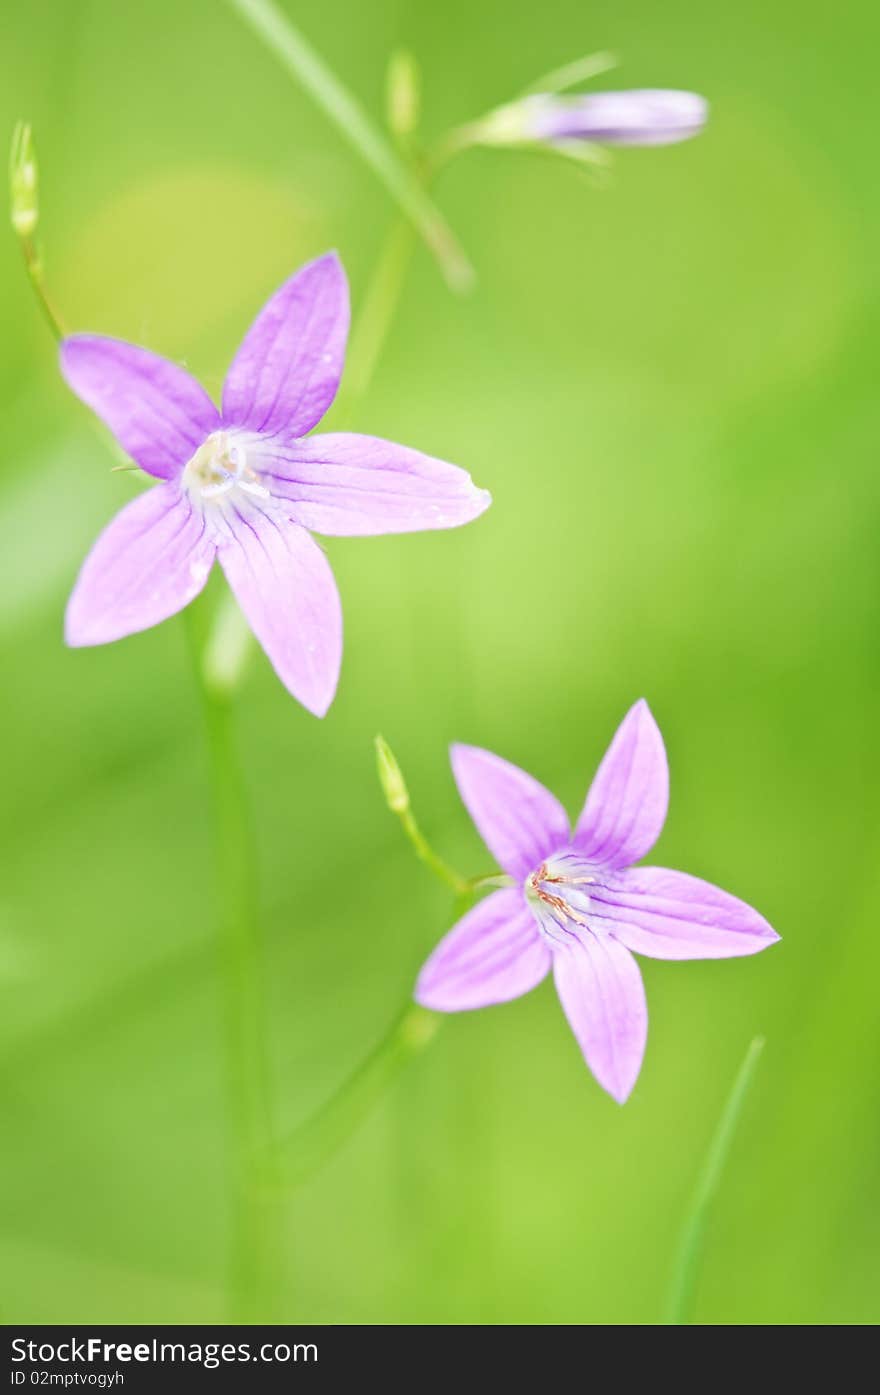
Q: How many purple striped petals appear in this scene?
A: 10